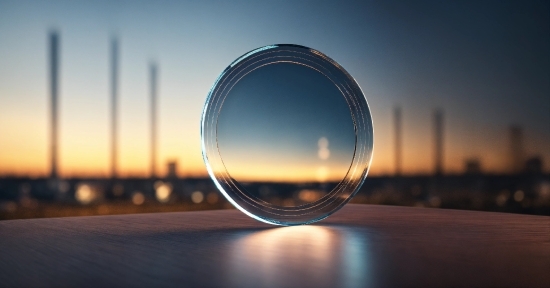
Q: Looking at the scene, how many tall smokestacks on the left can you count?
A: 3